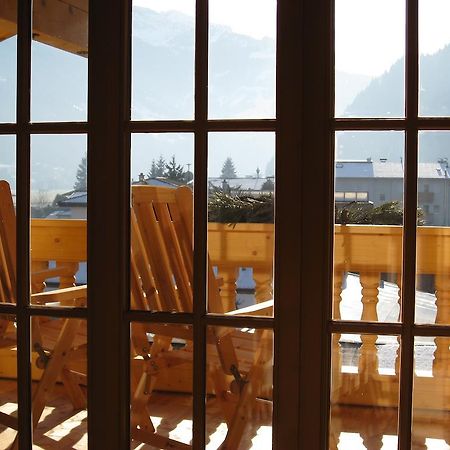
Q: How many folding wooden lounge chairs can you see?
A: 2